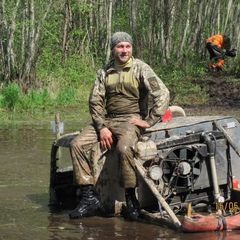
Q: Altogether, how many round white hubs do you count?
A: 2